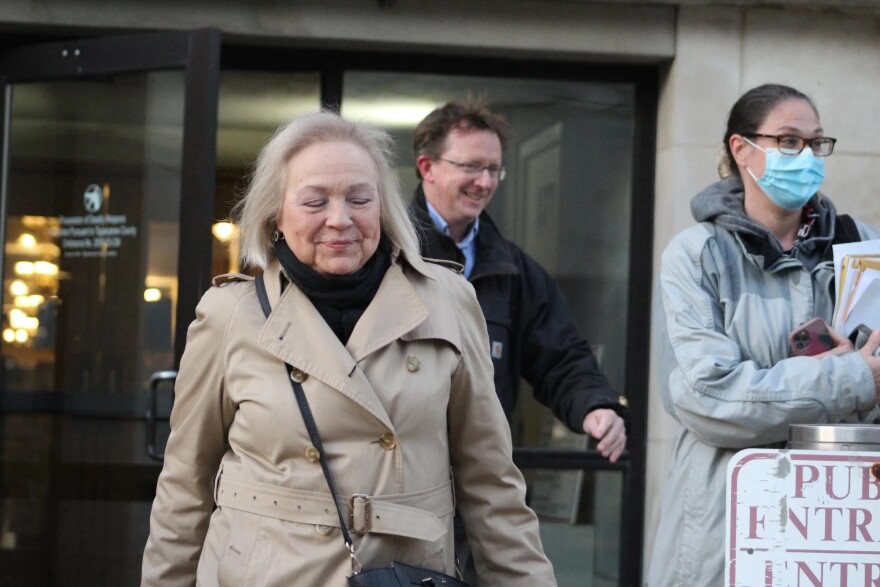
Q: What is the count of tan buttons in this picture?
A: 5